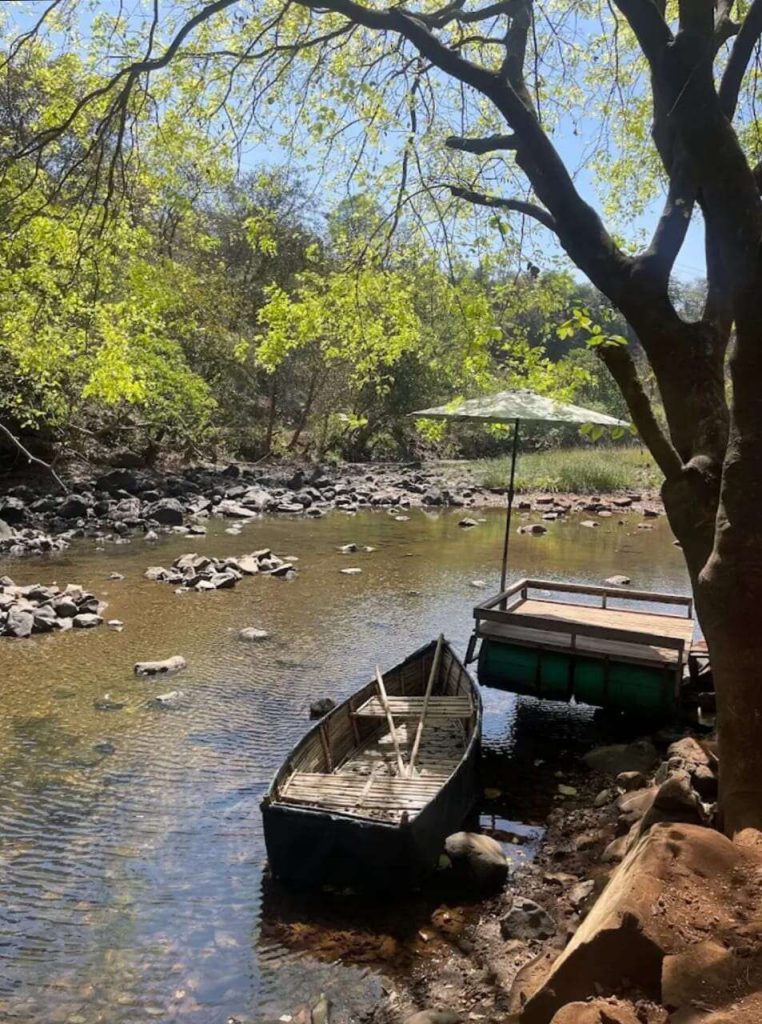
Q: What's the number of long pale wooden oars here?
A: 2